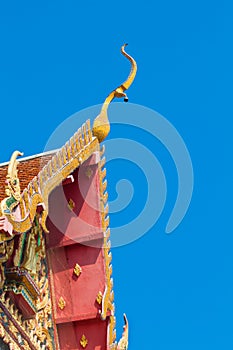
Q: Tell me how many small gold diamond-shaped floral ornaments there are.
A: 6